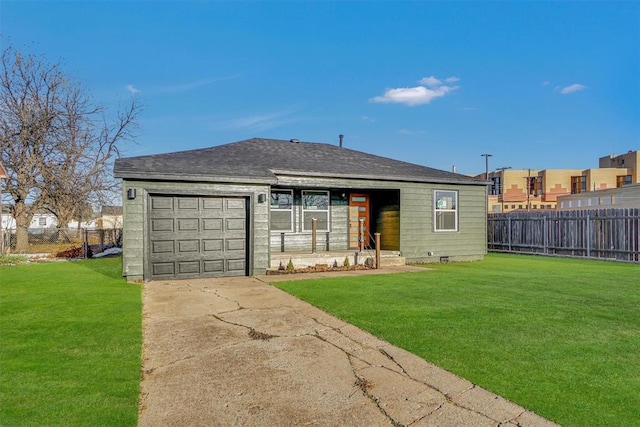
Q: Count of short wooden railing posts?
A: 3